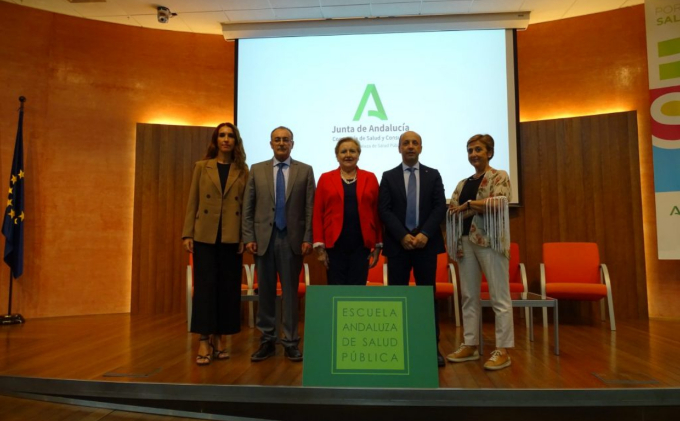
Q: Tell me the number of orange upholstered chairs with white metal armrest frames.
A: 6